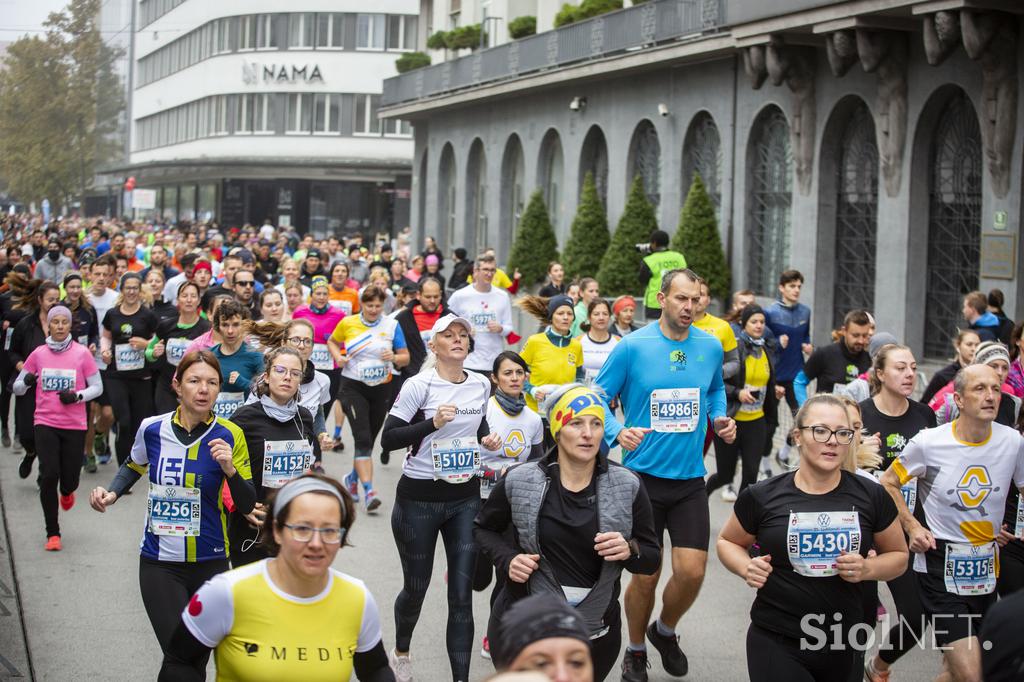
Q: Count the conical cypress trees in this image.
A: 4